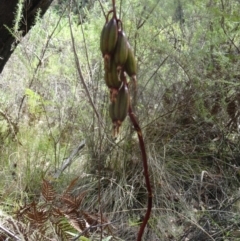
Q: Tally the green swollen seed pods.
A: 5